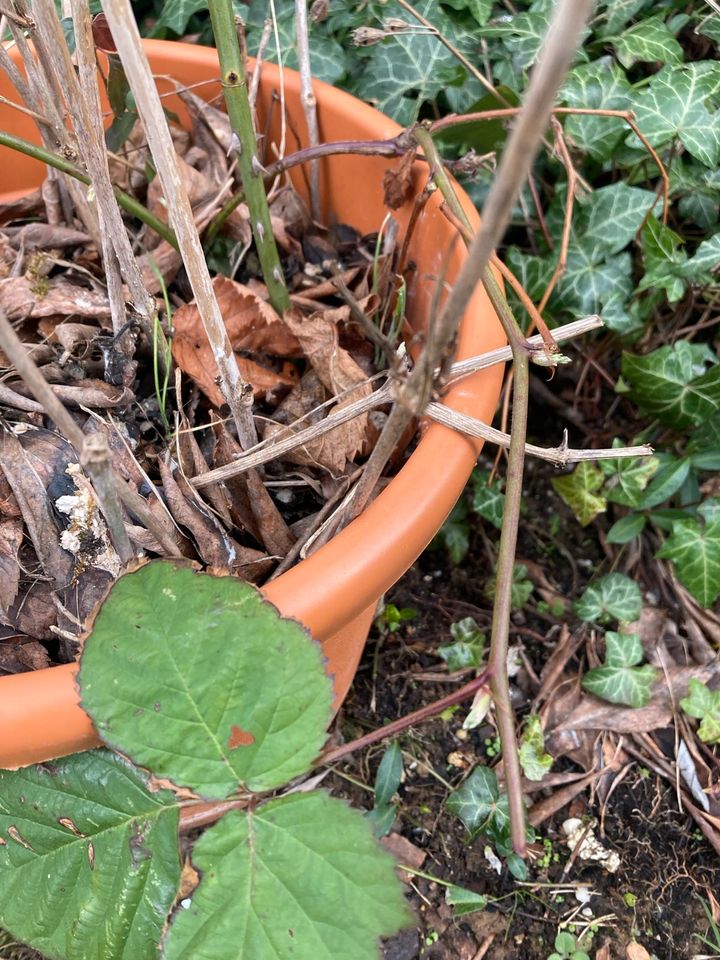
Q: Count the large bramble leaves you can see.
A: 3